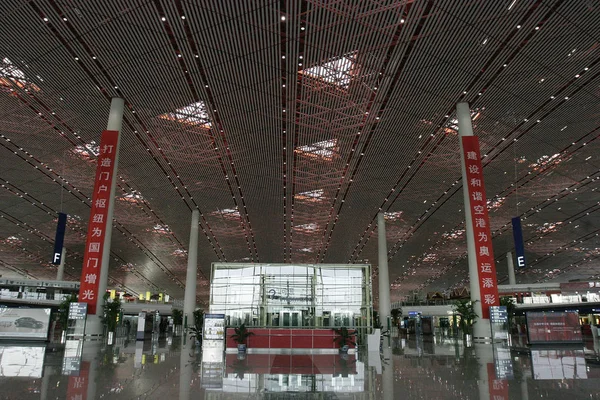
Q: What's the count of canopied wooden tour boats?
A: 0